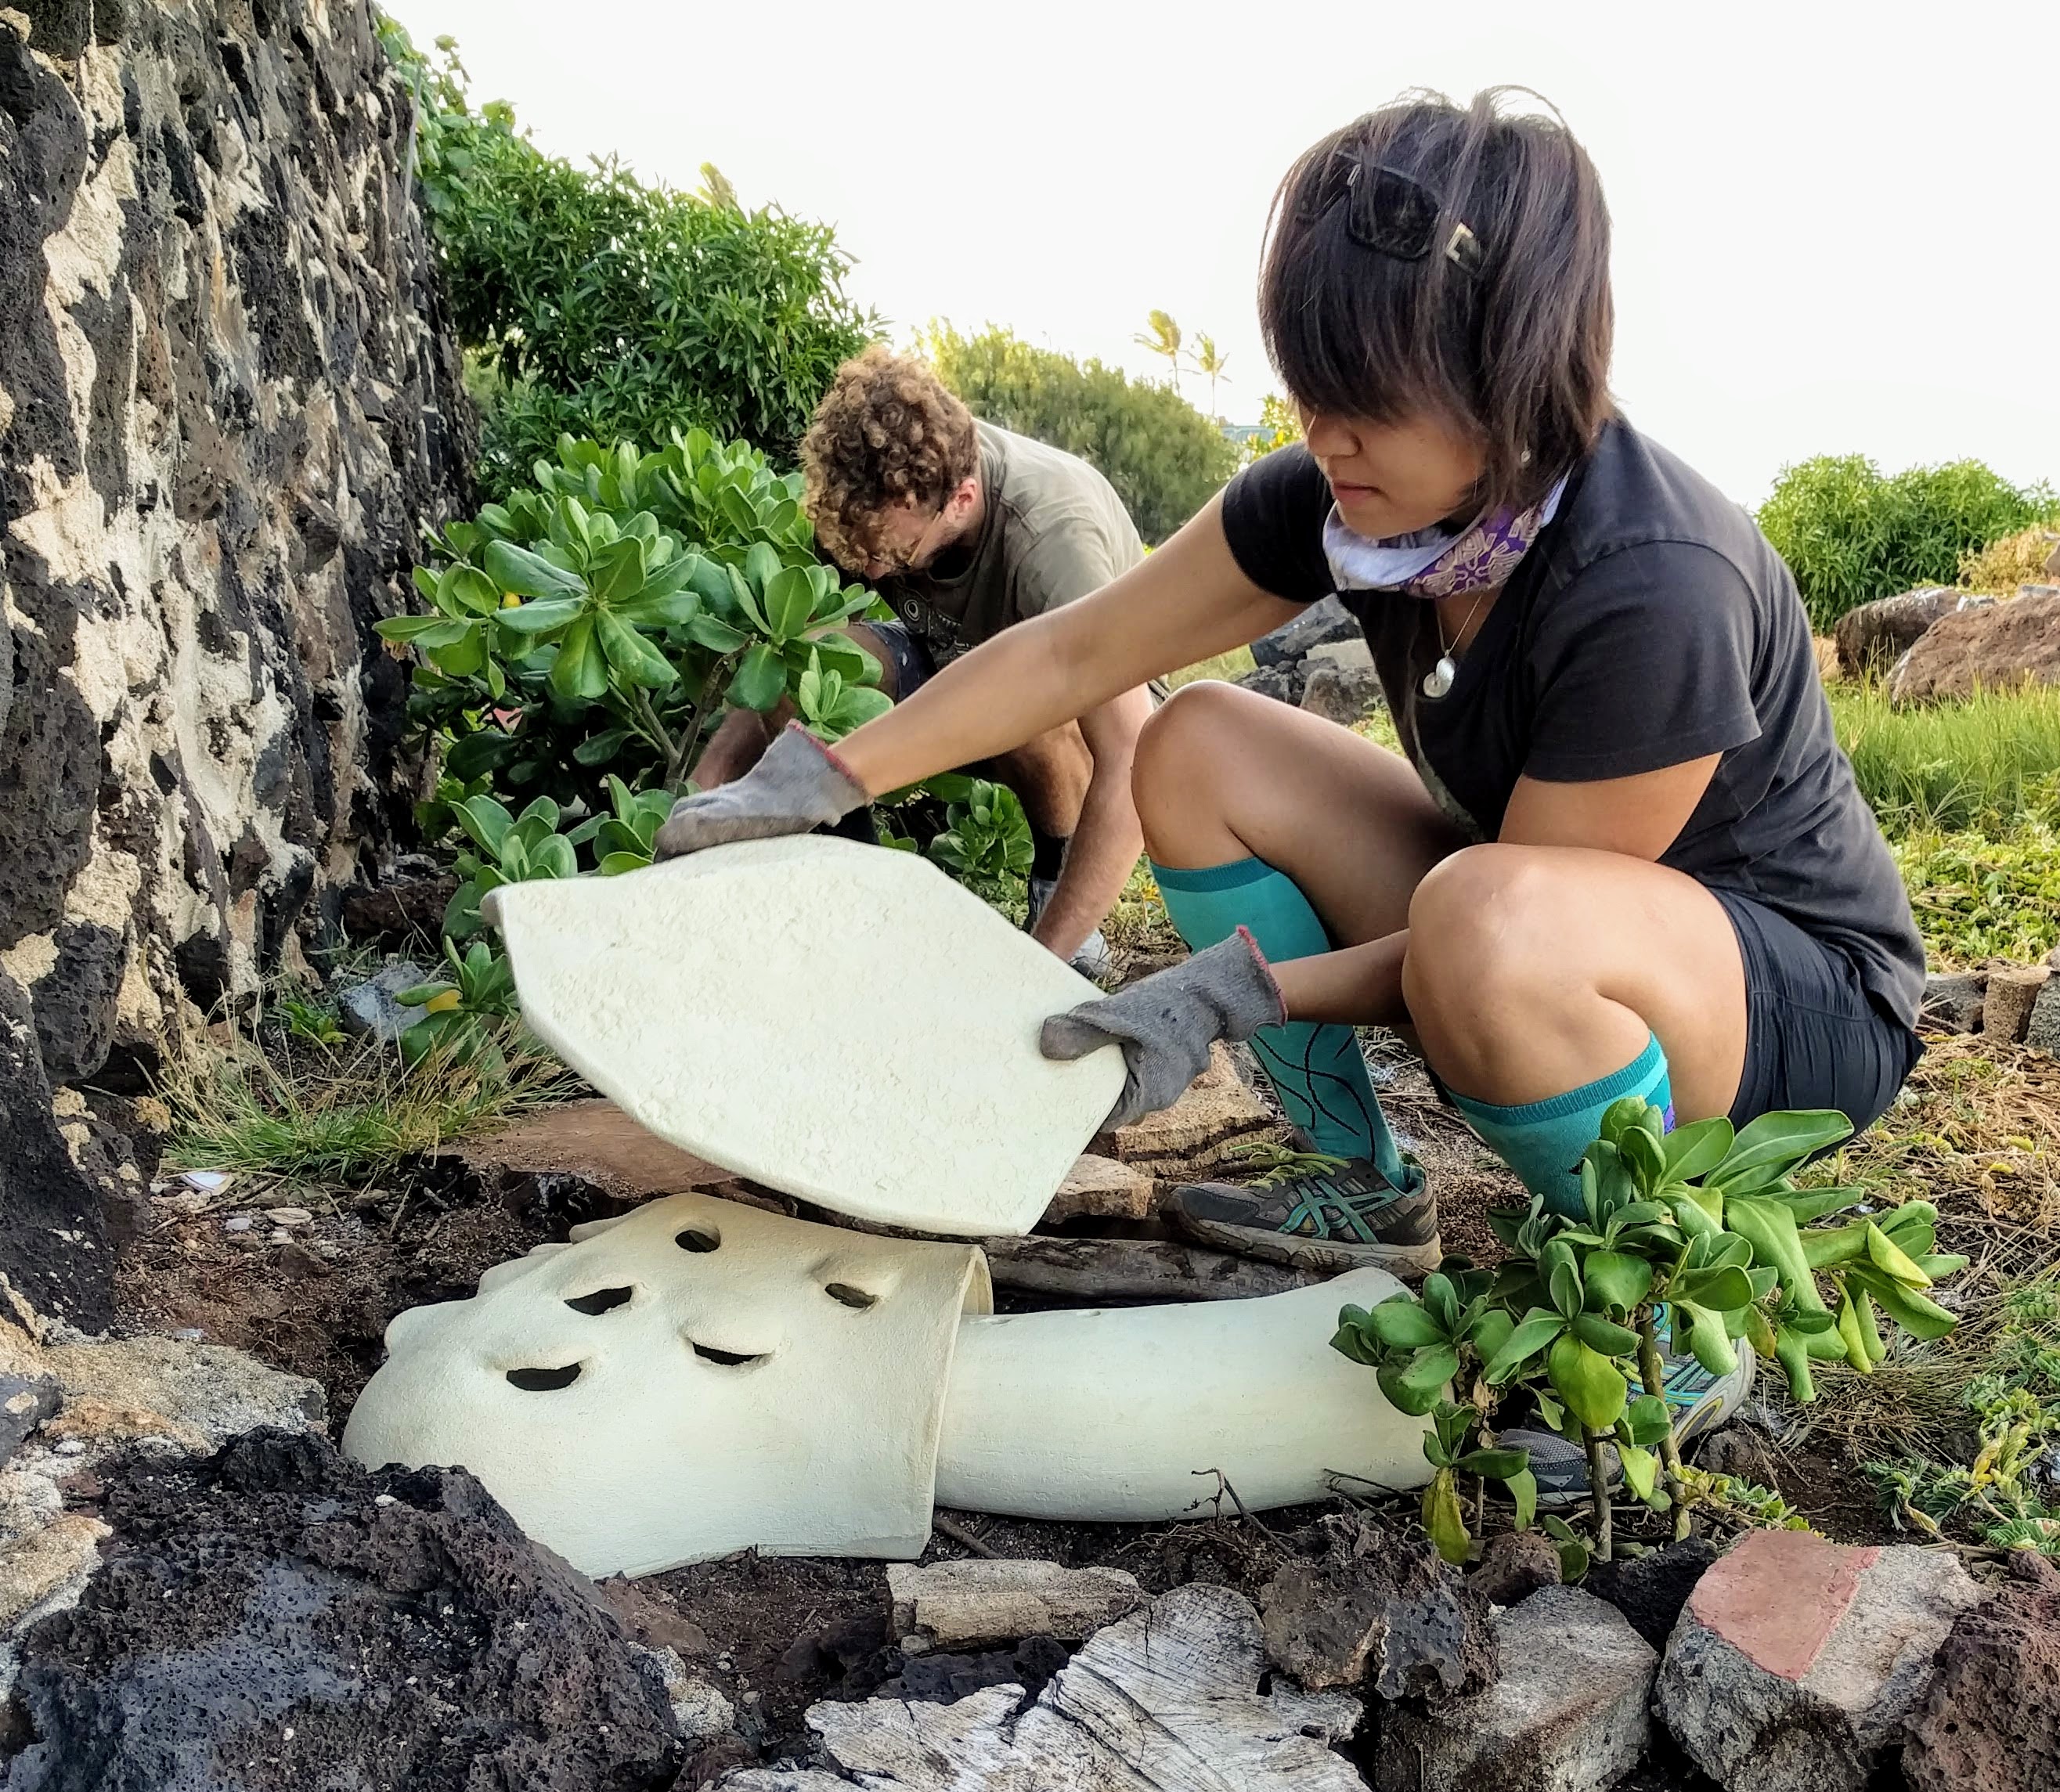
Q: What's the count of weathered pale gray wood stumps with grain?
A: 1